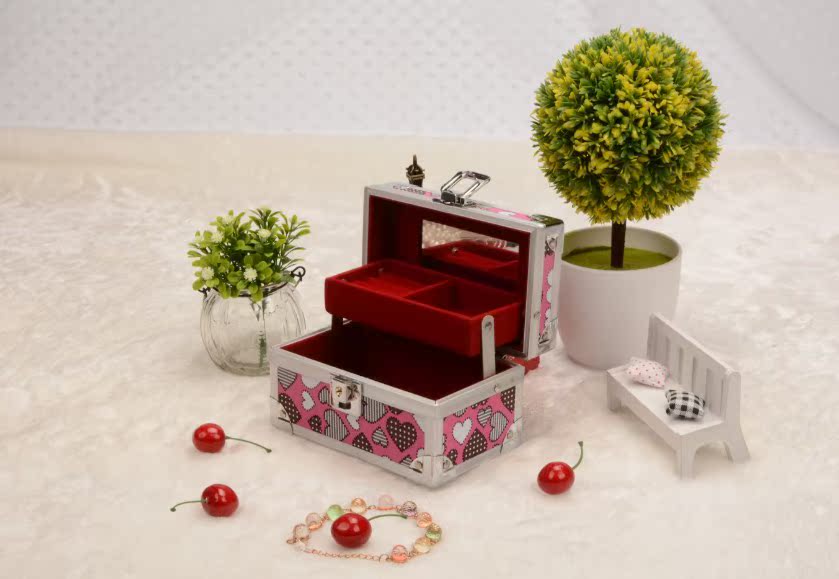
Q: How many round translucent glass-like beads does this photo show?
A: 10